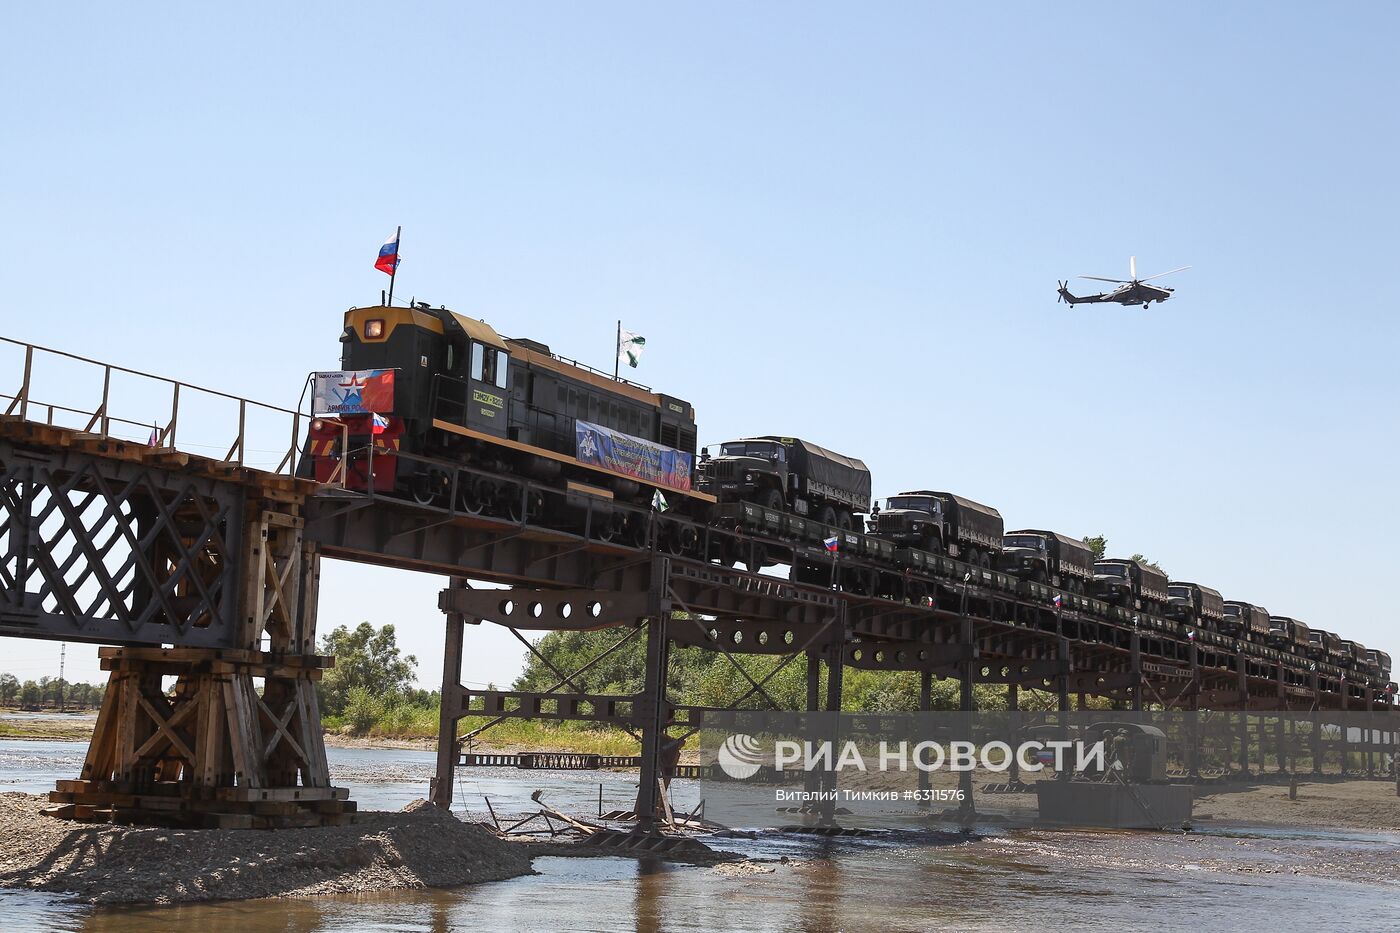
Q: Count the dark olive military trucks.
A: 10